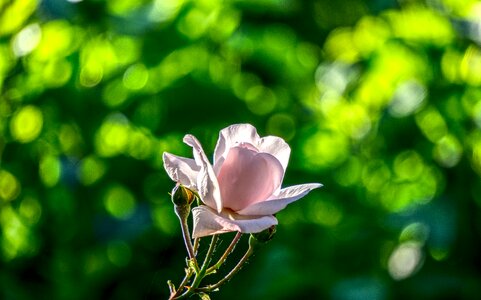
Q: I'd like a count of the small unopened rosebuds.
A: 2